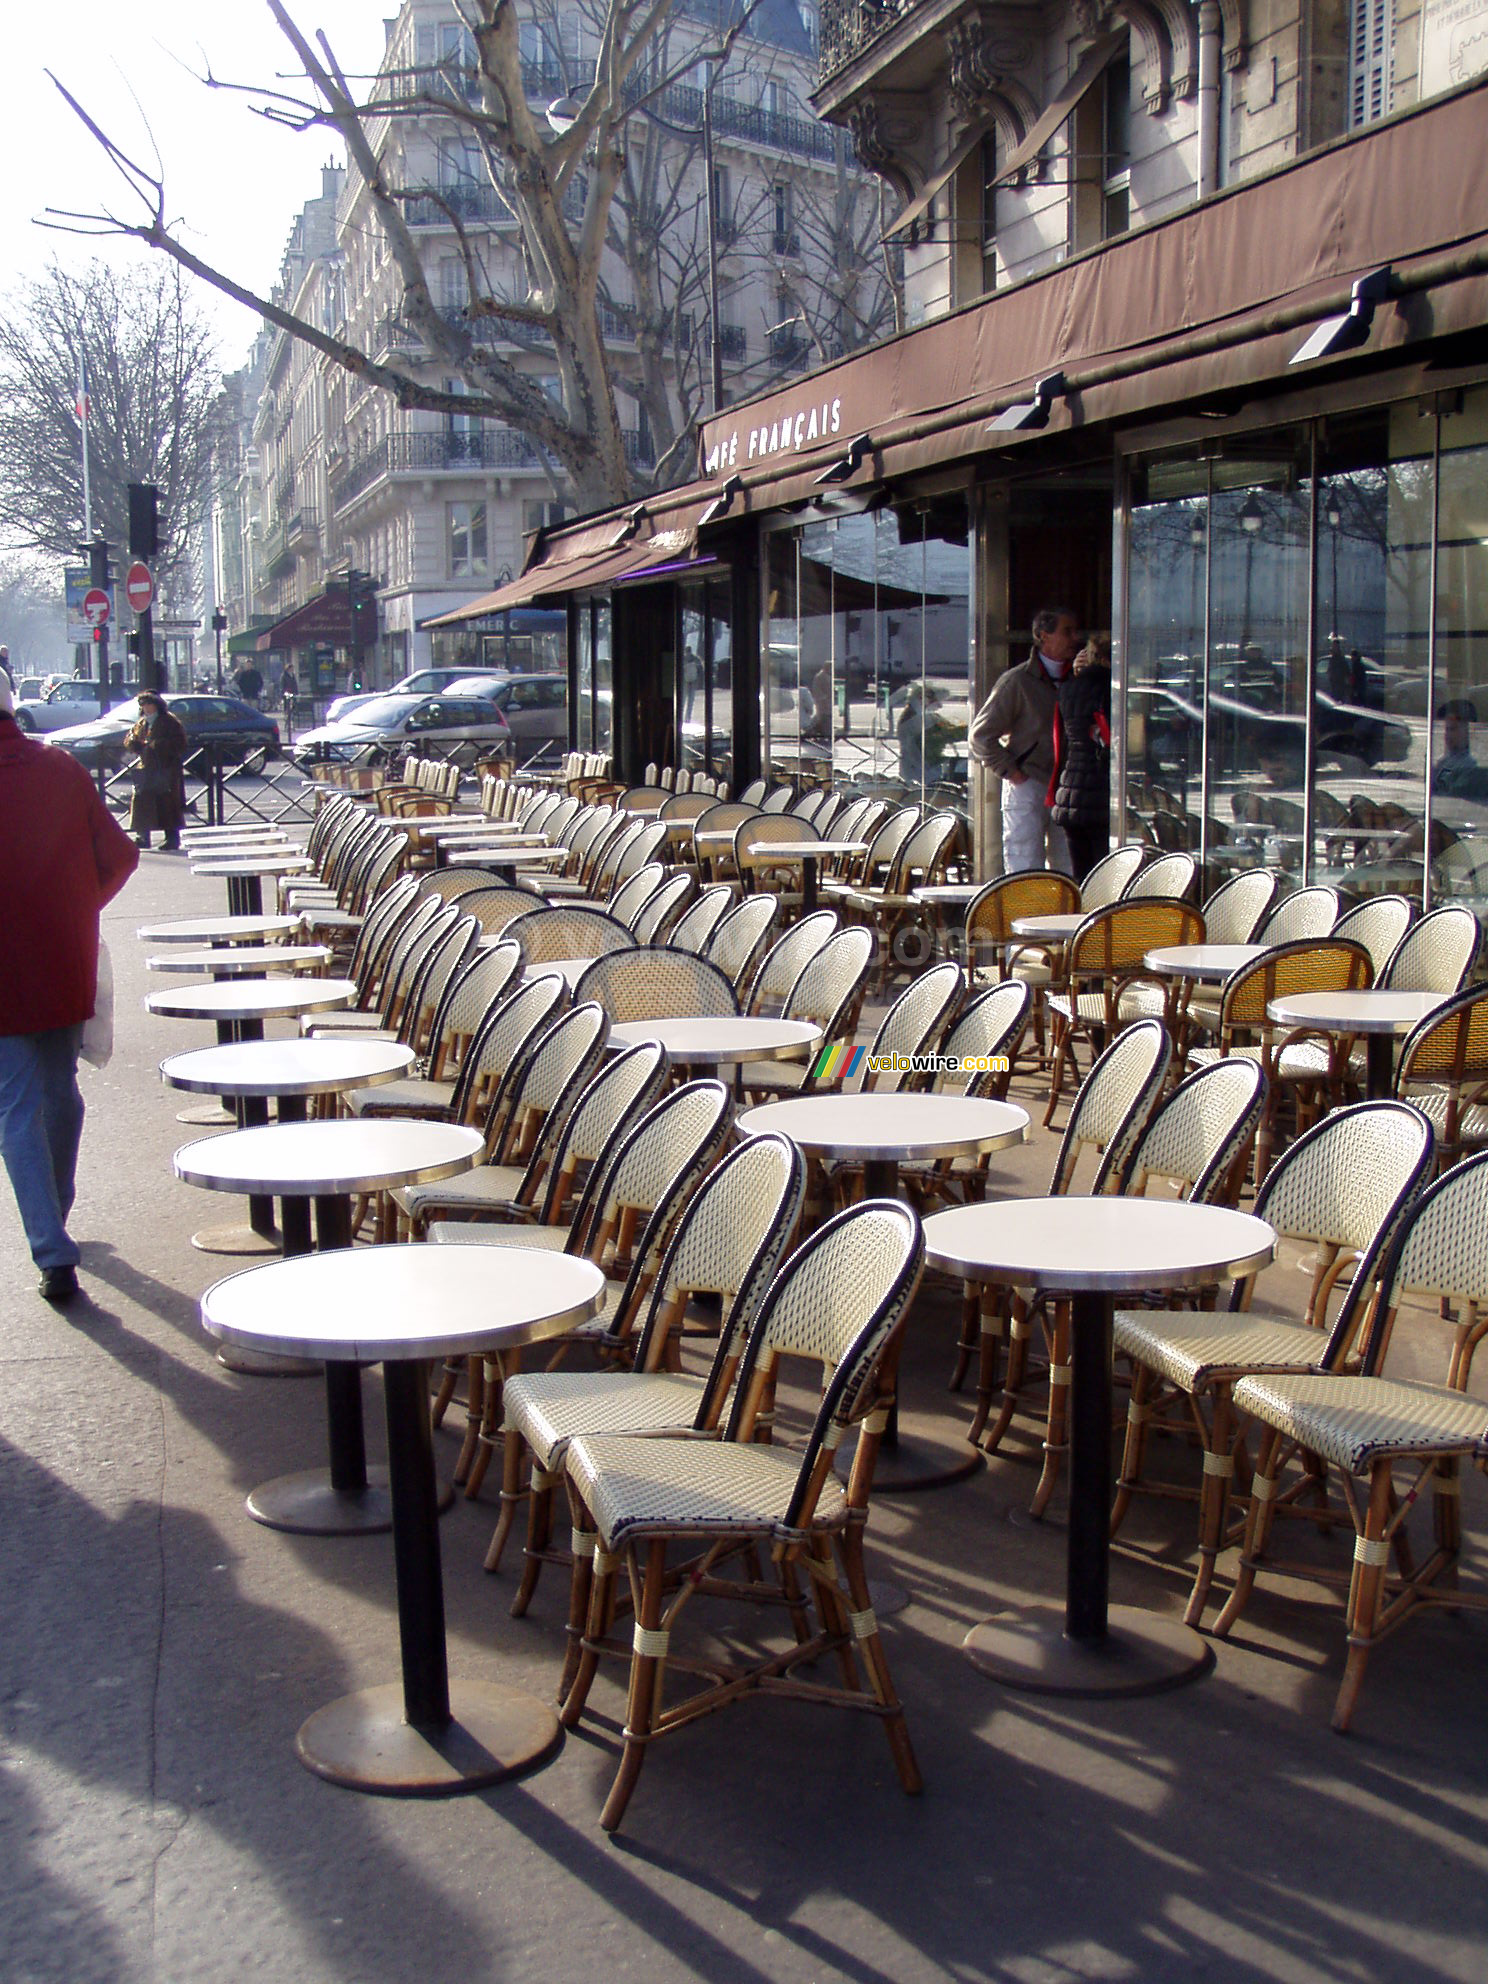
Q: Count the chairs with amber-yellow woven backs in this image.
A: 4